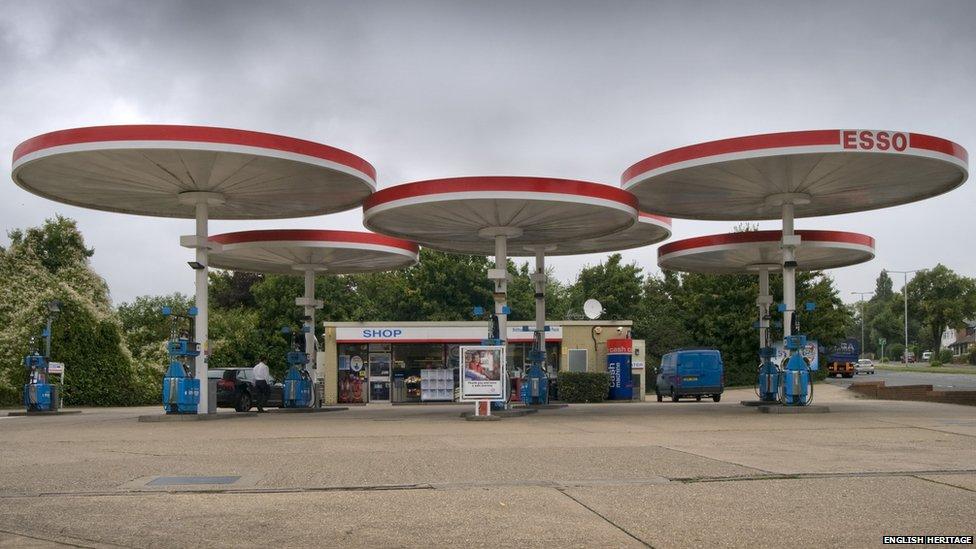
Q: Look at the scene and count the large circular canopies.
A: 6